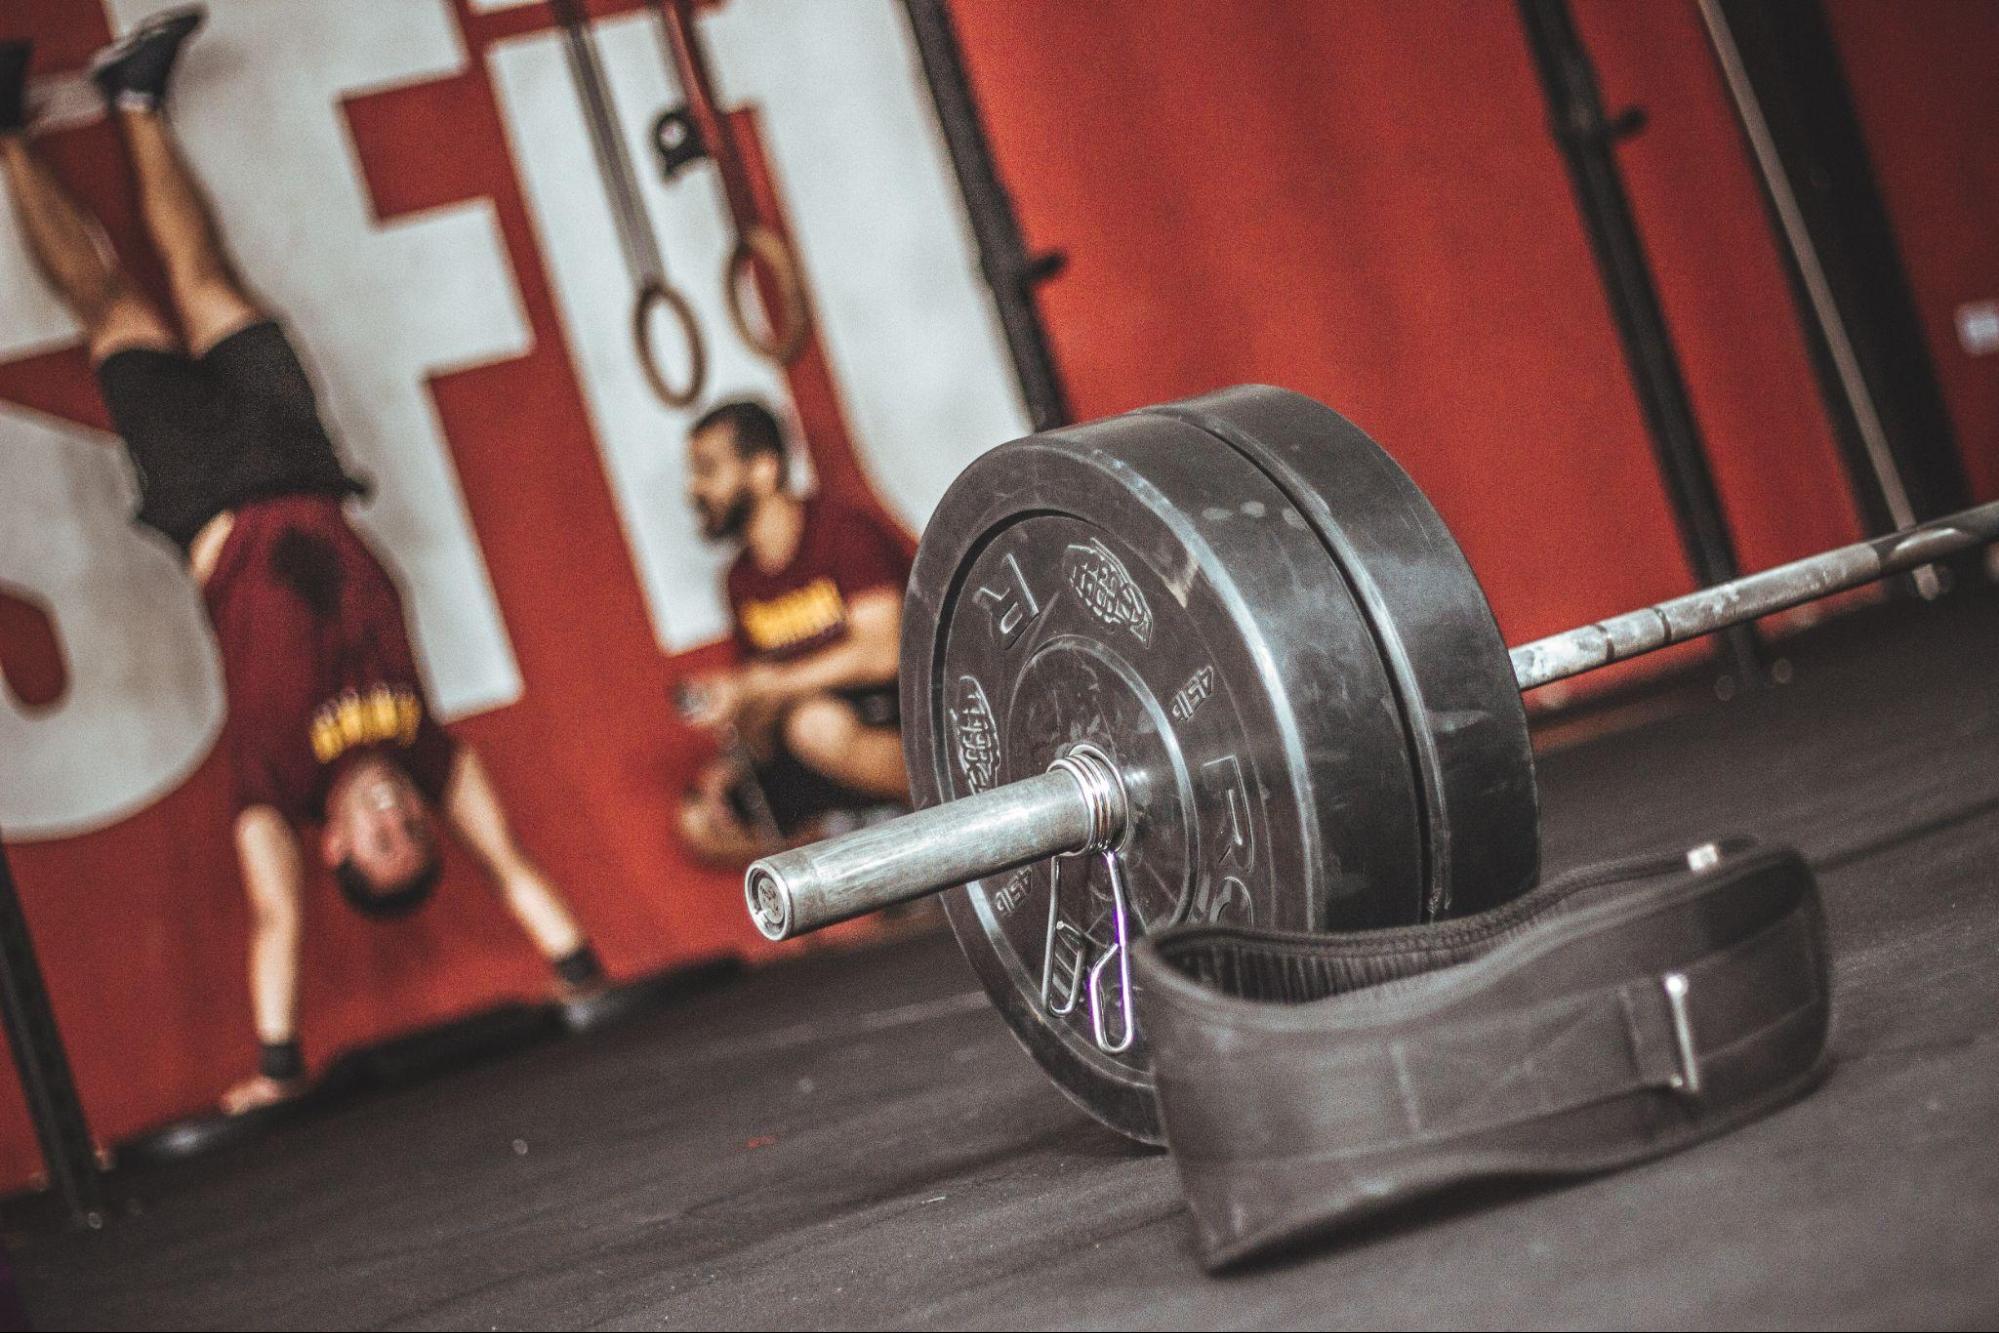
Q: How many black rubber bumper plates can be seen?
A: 2